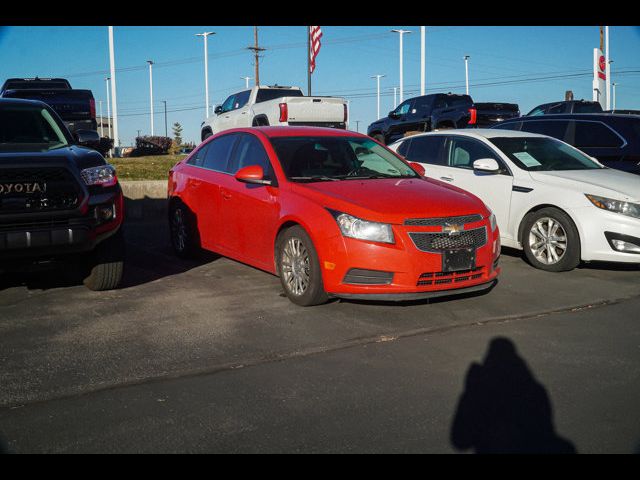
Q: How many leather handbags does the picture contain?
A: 0